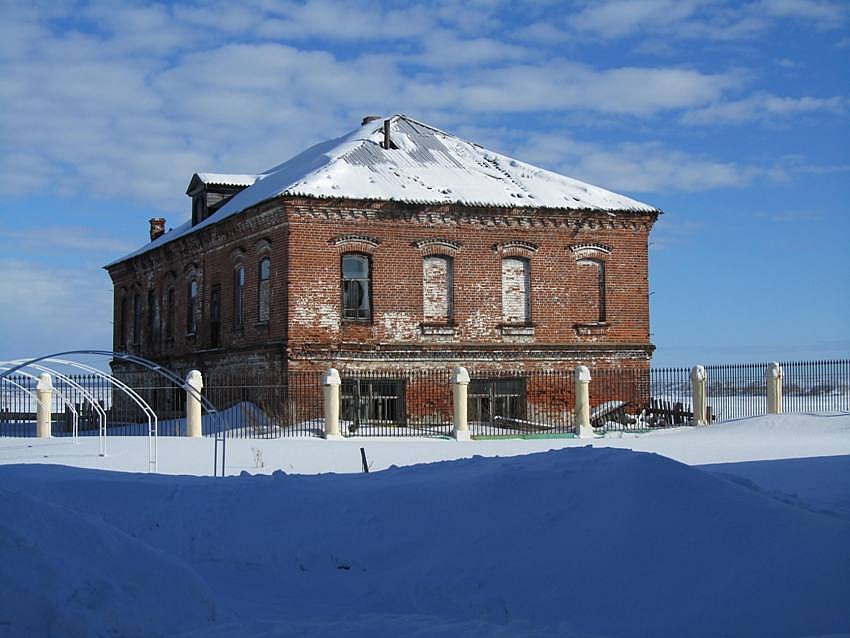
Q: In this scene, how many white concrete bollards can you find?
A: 7